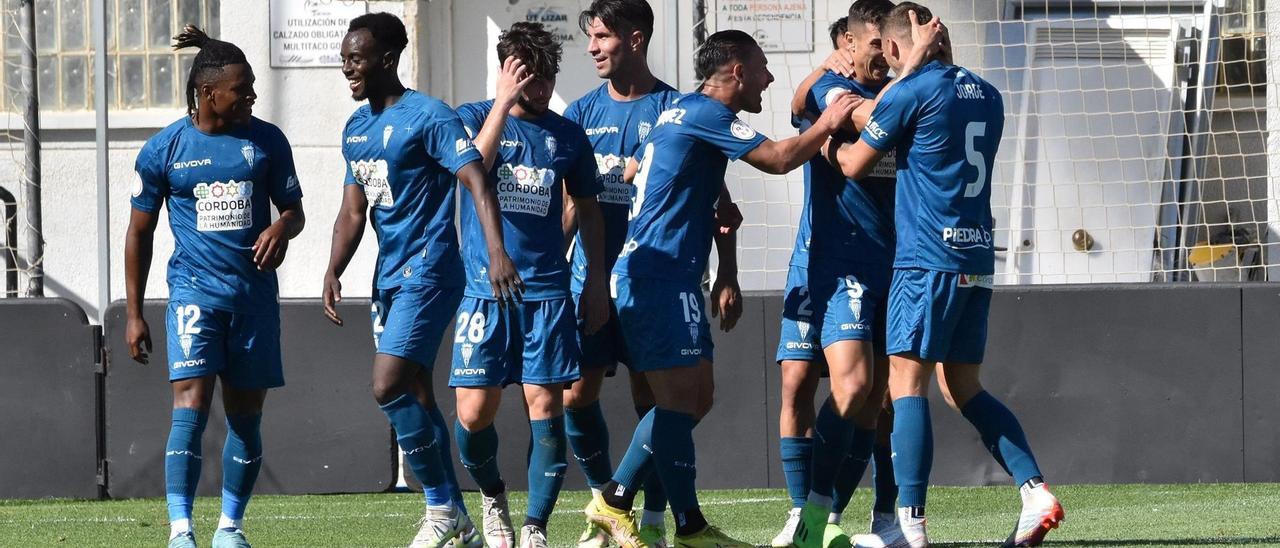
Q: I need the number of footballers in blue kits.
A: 8